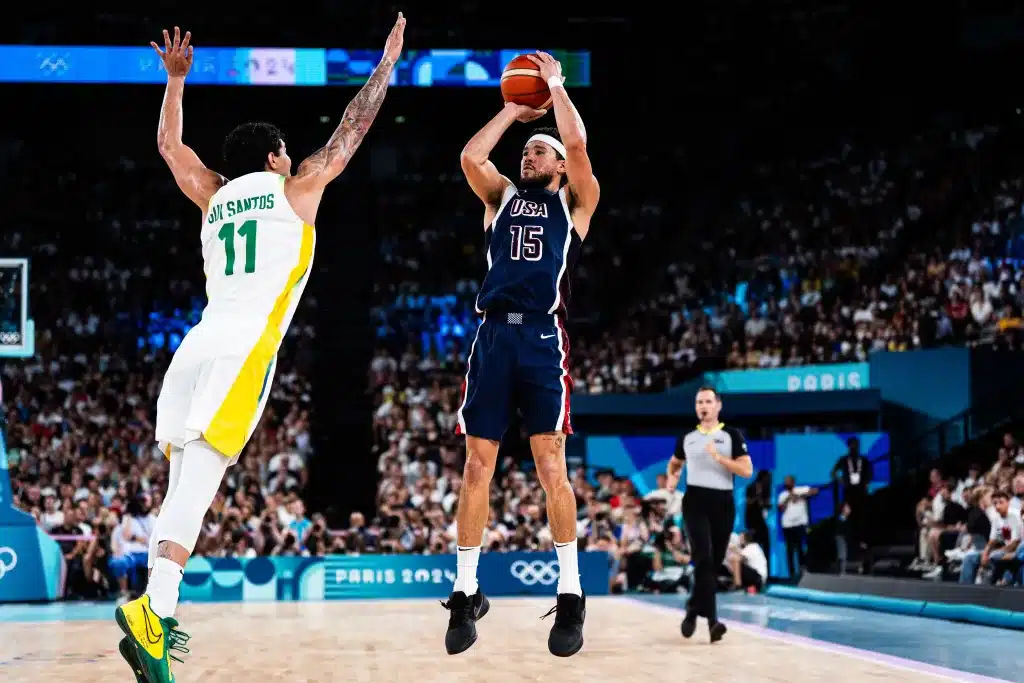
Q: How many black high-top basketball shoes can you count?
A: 2